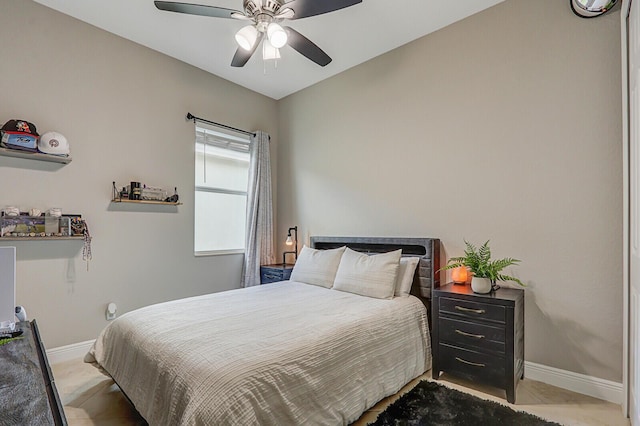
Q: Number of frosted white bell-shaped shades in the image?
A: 3